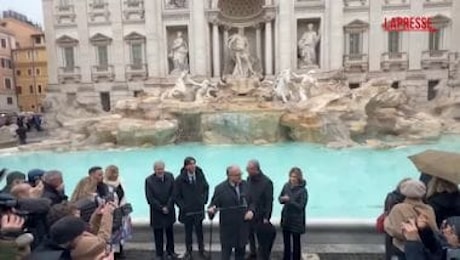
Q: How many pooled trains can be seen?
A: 0